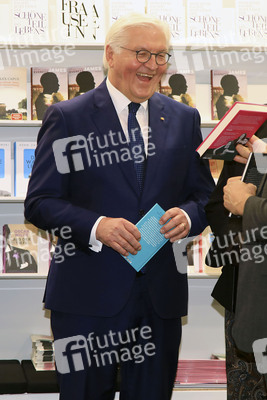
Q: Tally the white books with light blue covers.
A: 2